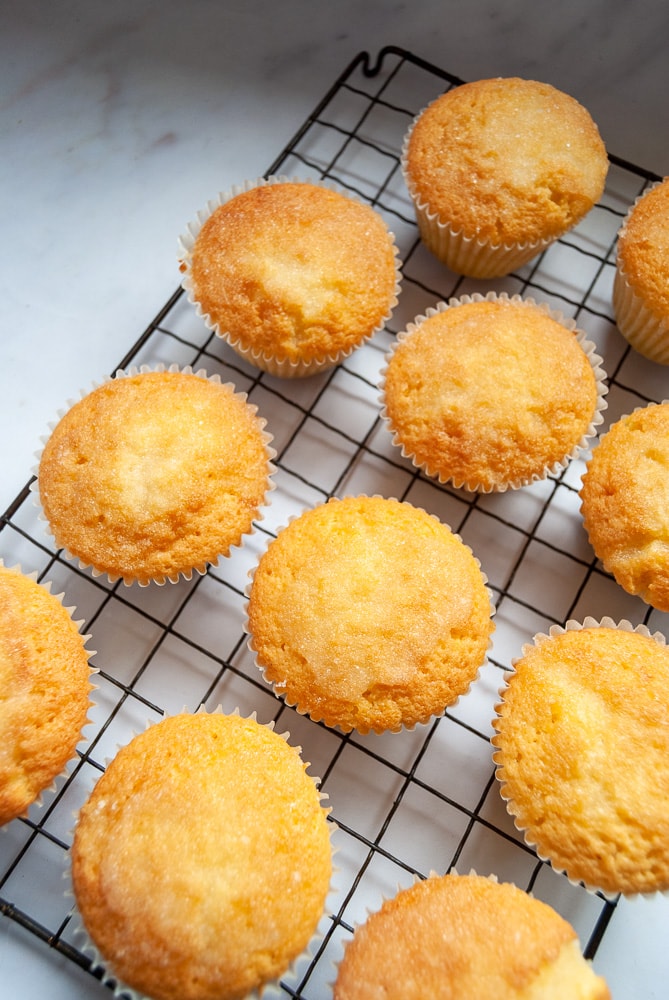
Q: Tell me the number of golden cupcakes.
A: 11